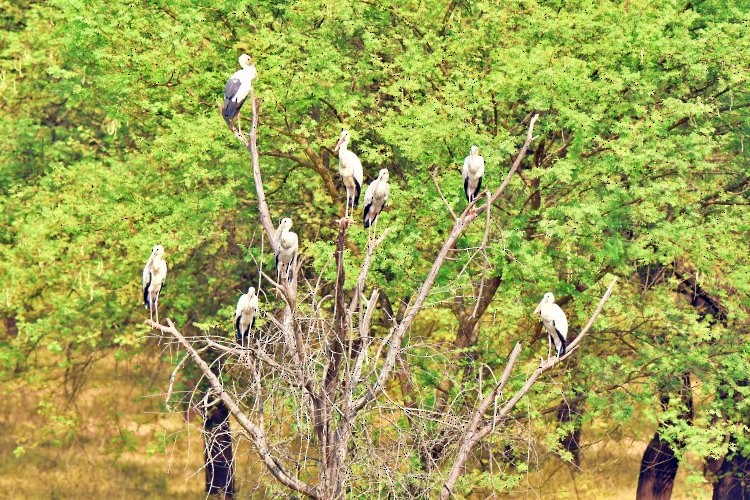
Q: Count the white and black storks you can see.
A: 8